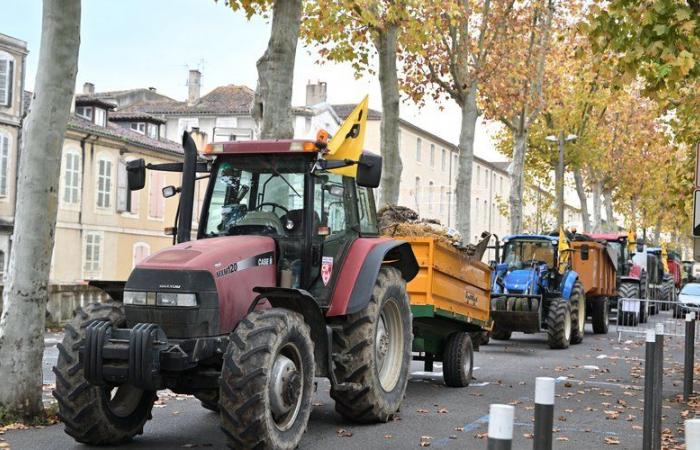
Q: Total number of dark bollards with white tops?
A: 7